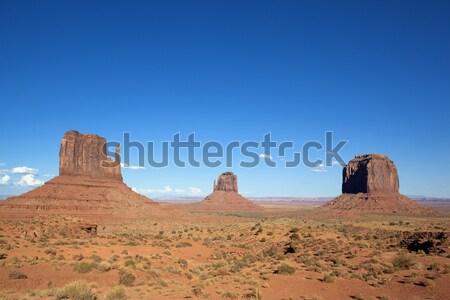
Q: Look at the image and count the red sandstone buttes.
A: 3